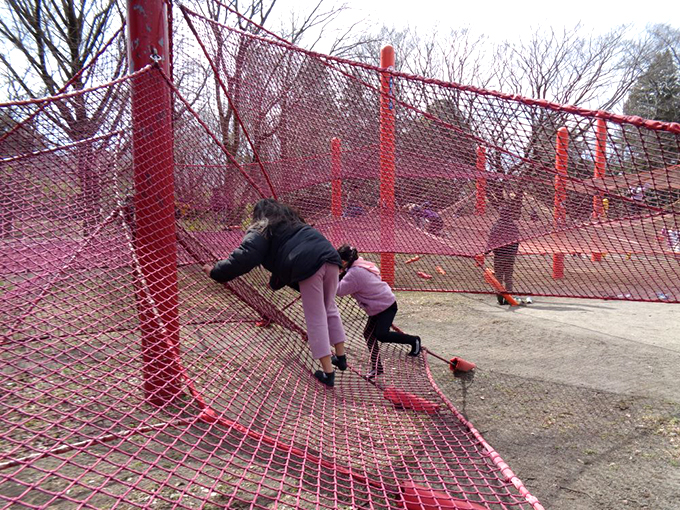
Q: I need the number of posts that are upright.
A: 6